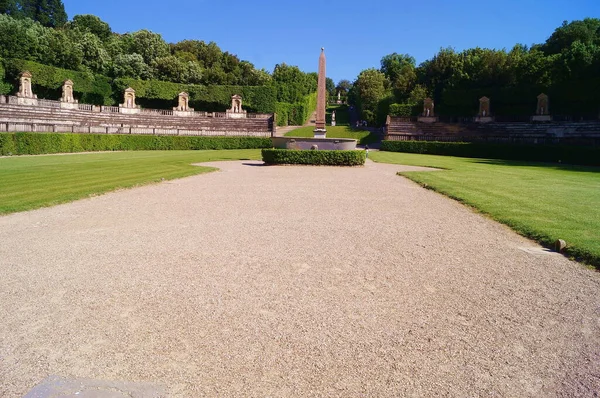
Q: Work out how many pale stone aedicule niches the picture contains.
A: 8